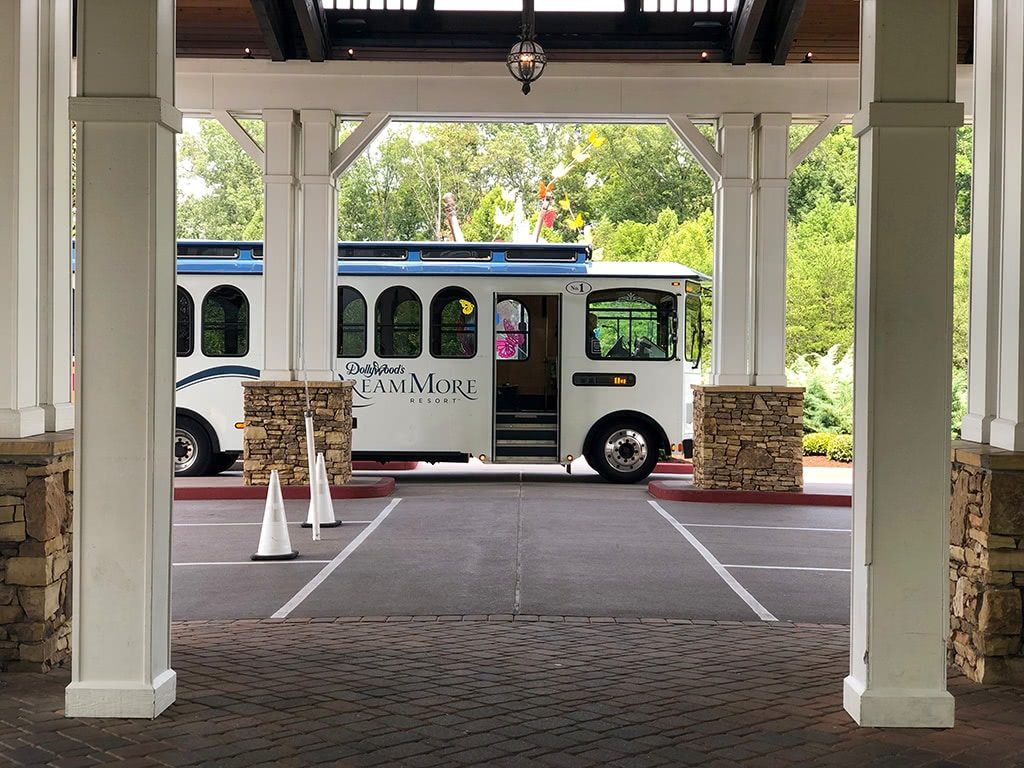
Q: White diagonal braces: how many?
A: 4